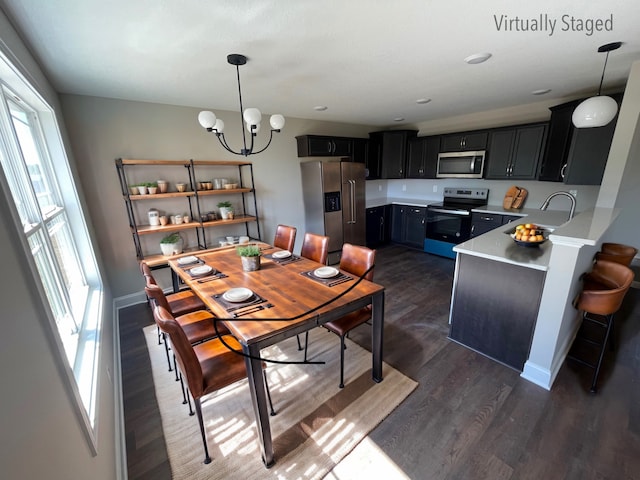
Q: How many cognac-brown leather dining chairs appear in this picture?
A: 6